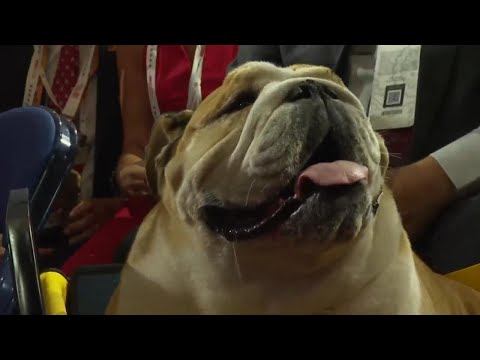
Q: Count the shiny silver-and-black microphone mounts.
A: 0